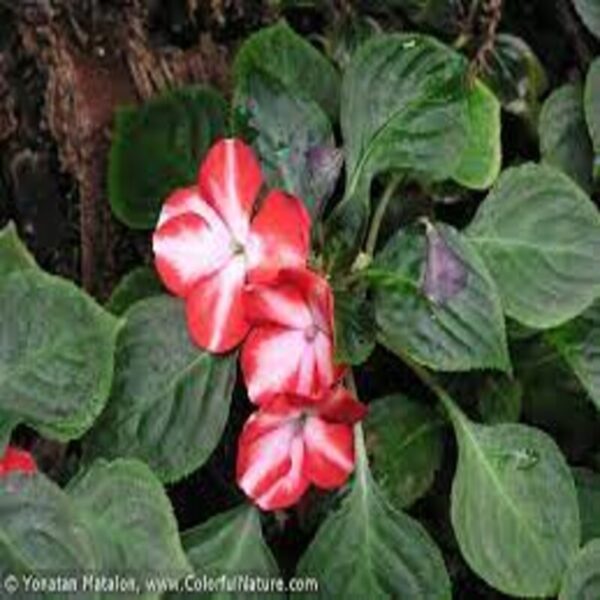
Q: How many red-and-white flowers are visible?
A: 3